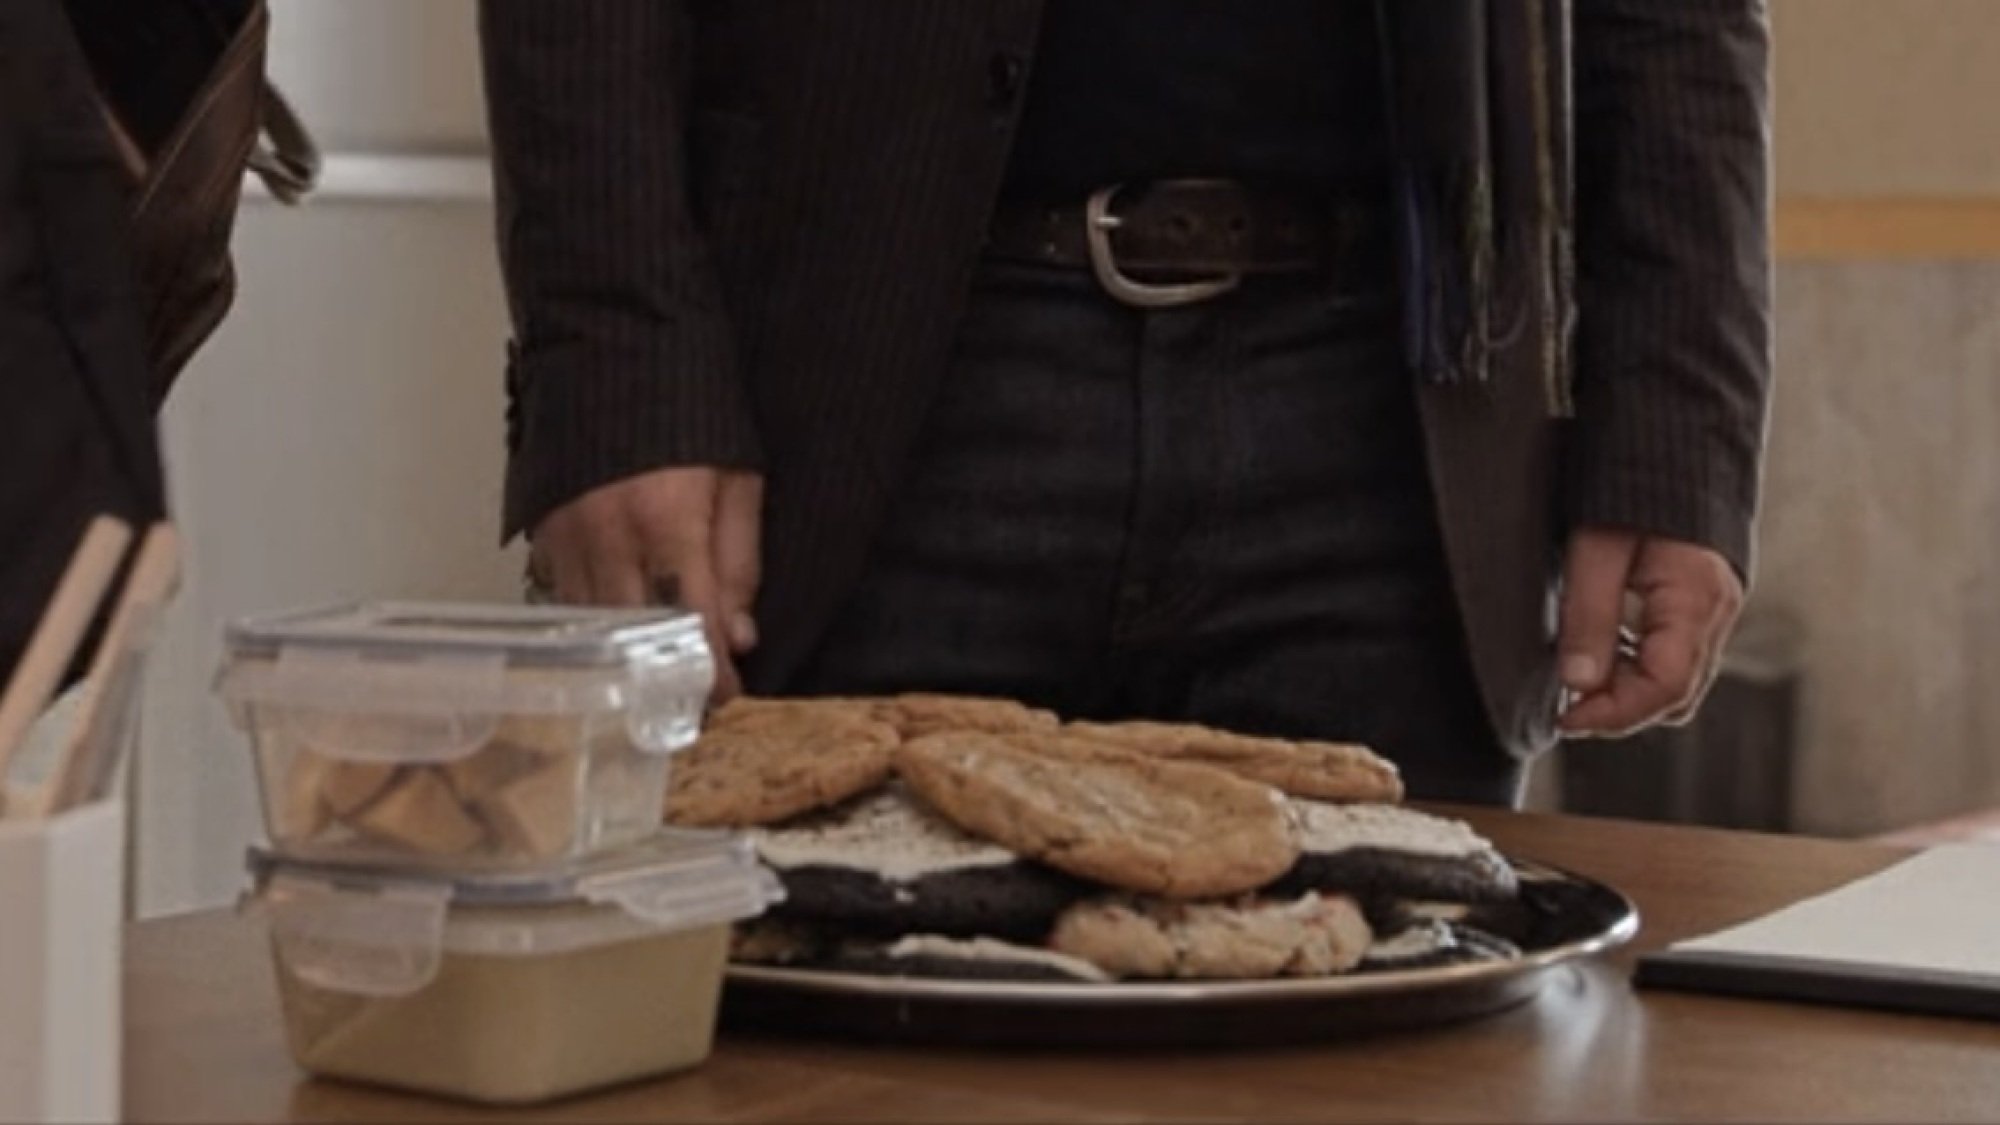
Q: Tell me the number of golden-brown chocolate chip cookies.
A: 4